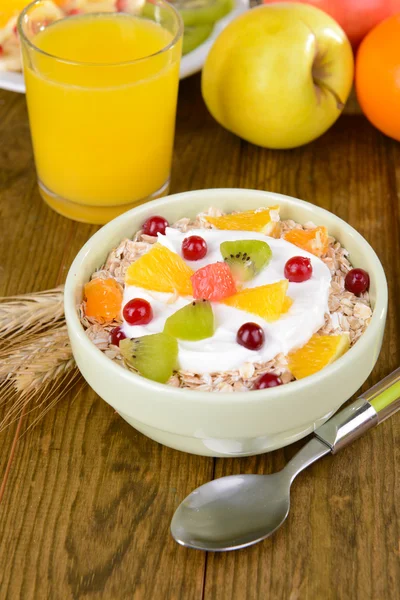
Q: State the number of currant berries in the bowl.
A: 8